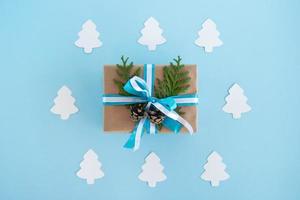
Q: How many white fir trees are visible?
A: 8